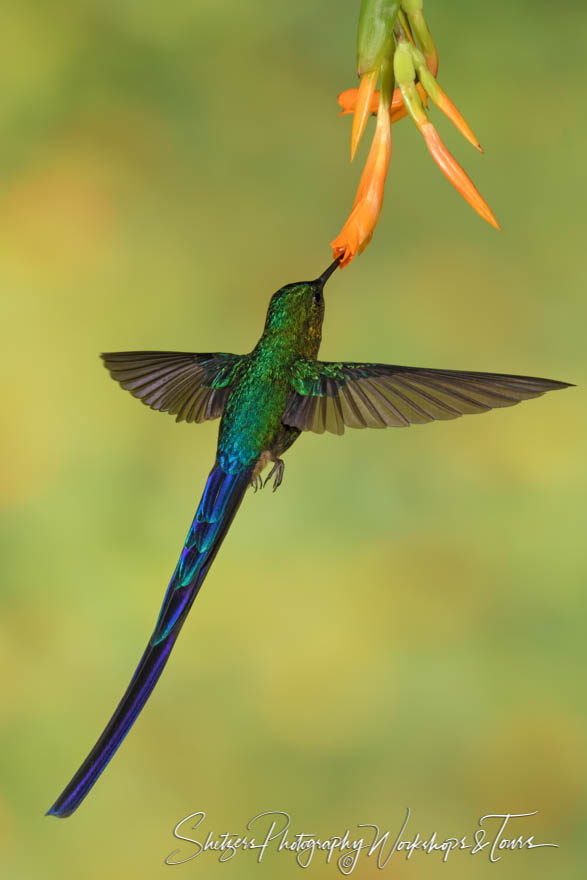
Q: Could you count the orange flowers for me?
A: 5